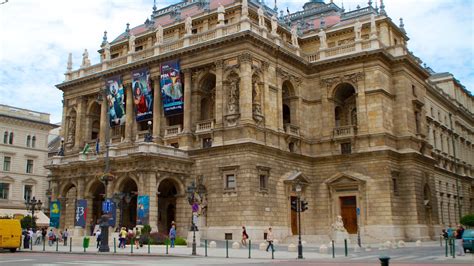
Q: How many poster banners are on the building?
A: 7